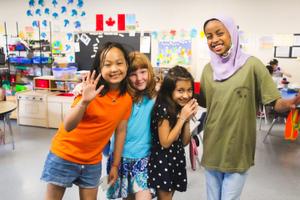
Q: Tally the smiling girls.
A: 4